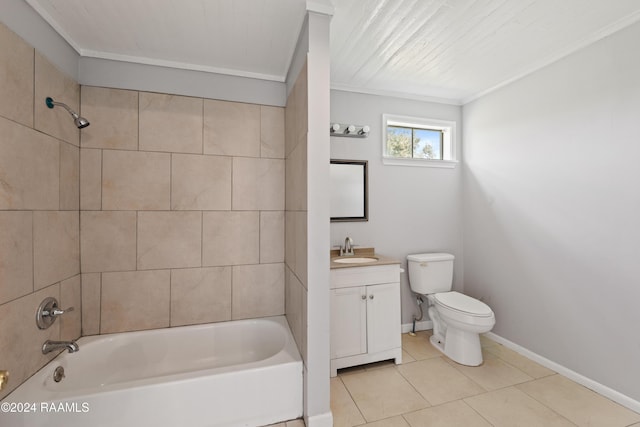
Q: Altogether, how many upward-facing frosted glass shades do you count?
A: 0